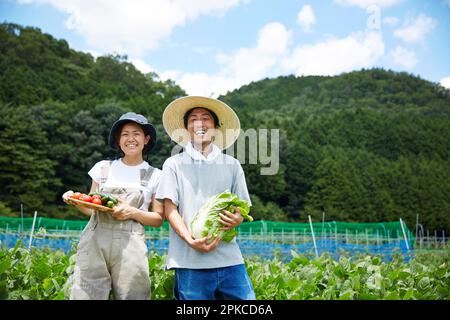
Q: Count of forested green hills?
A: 2